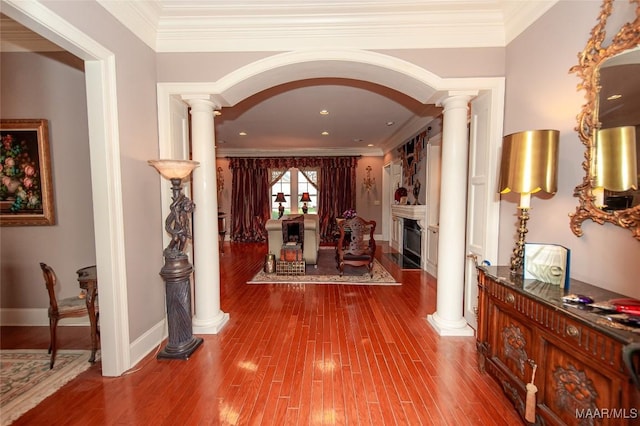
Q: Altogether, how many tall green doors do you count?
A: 0